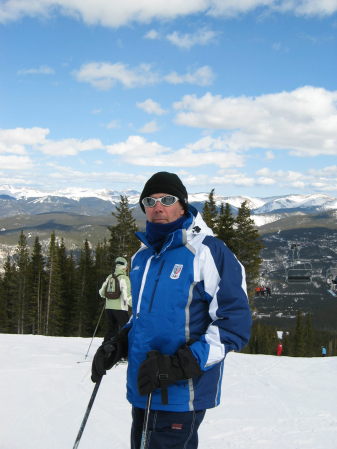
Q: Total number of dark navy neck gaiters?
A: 1